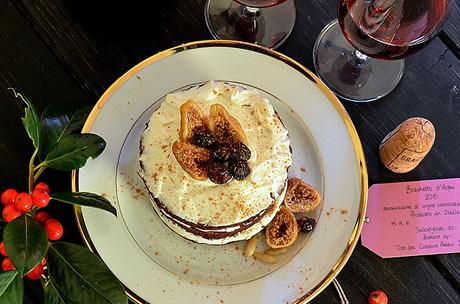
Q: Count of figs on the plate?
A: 5